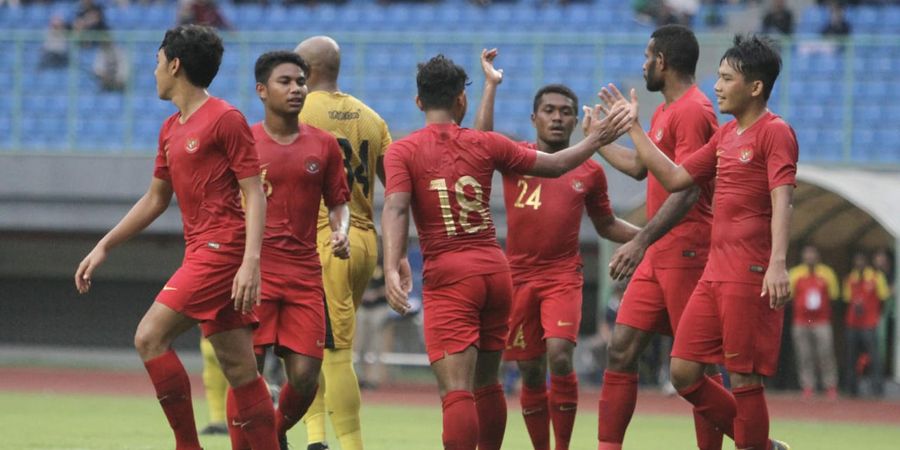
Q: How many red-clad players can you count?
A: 6